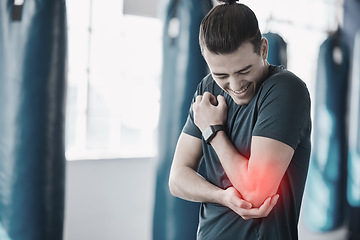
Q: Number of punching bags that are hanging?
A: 5